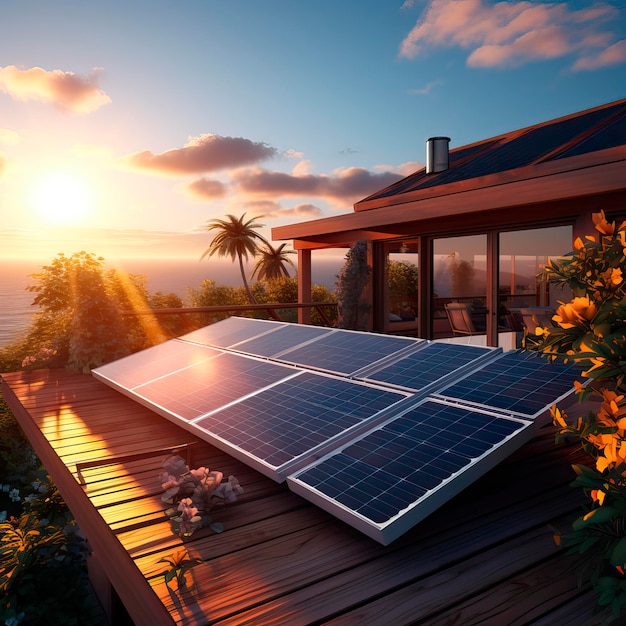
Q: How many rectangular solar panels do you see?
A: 9